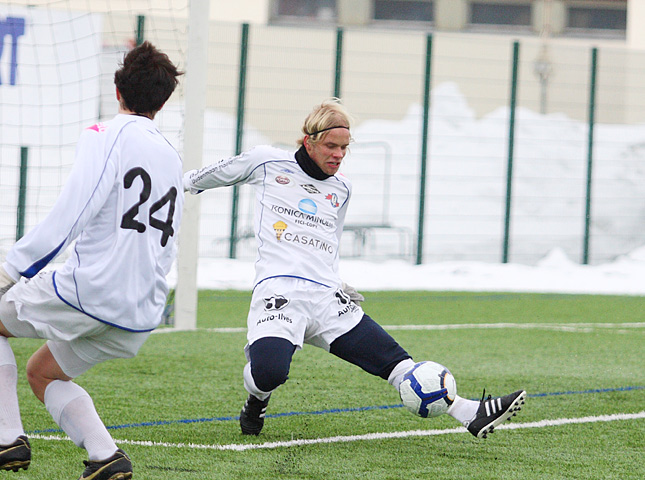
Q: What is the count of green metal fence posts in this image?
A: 7